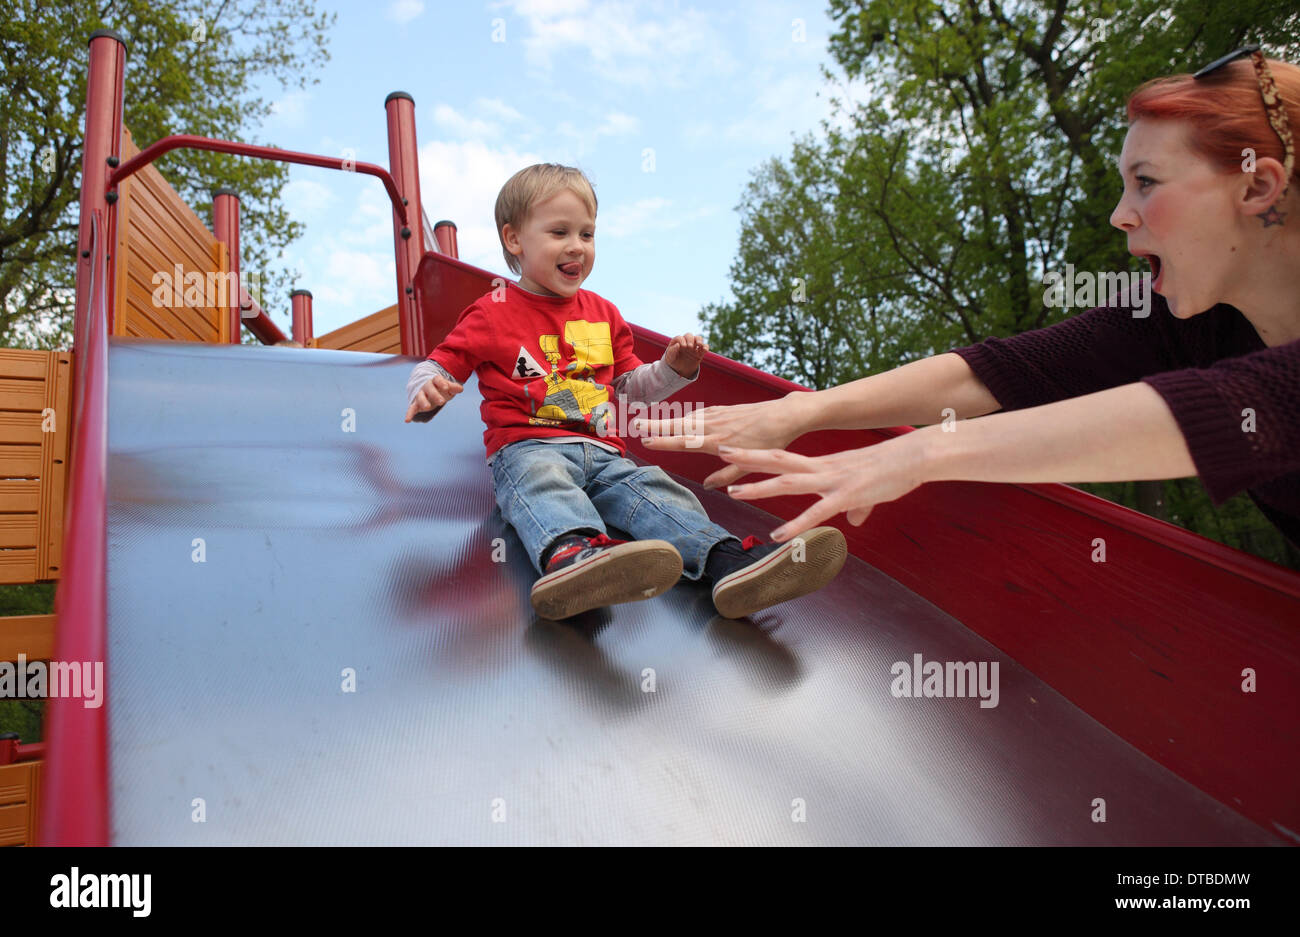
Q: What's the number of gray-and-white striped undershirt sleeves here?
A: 2